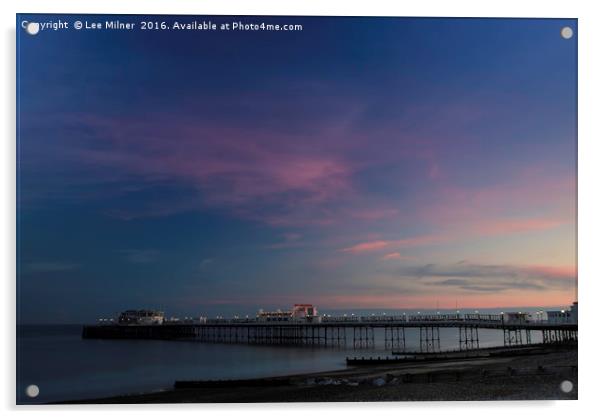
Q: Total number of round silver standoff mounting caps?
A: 4